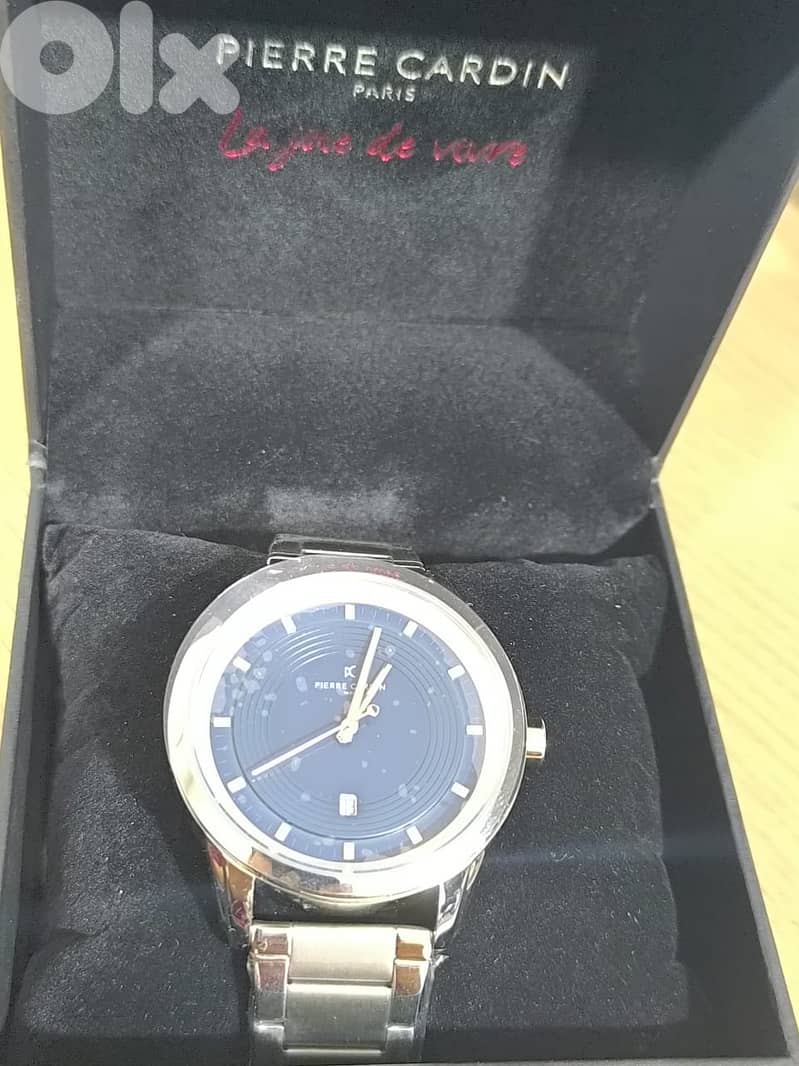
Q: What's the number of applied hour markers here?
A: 12